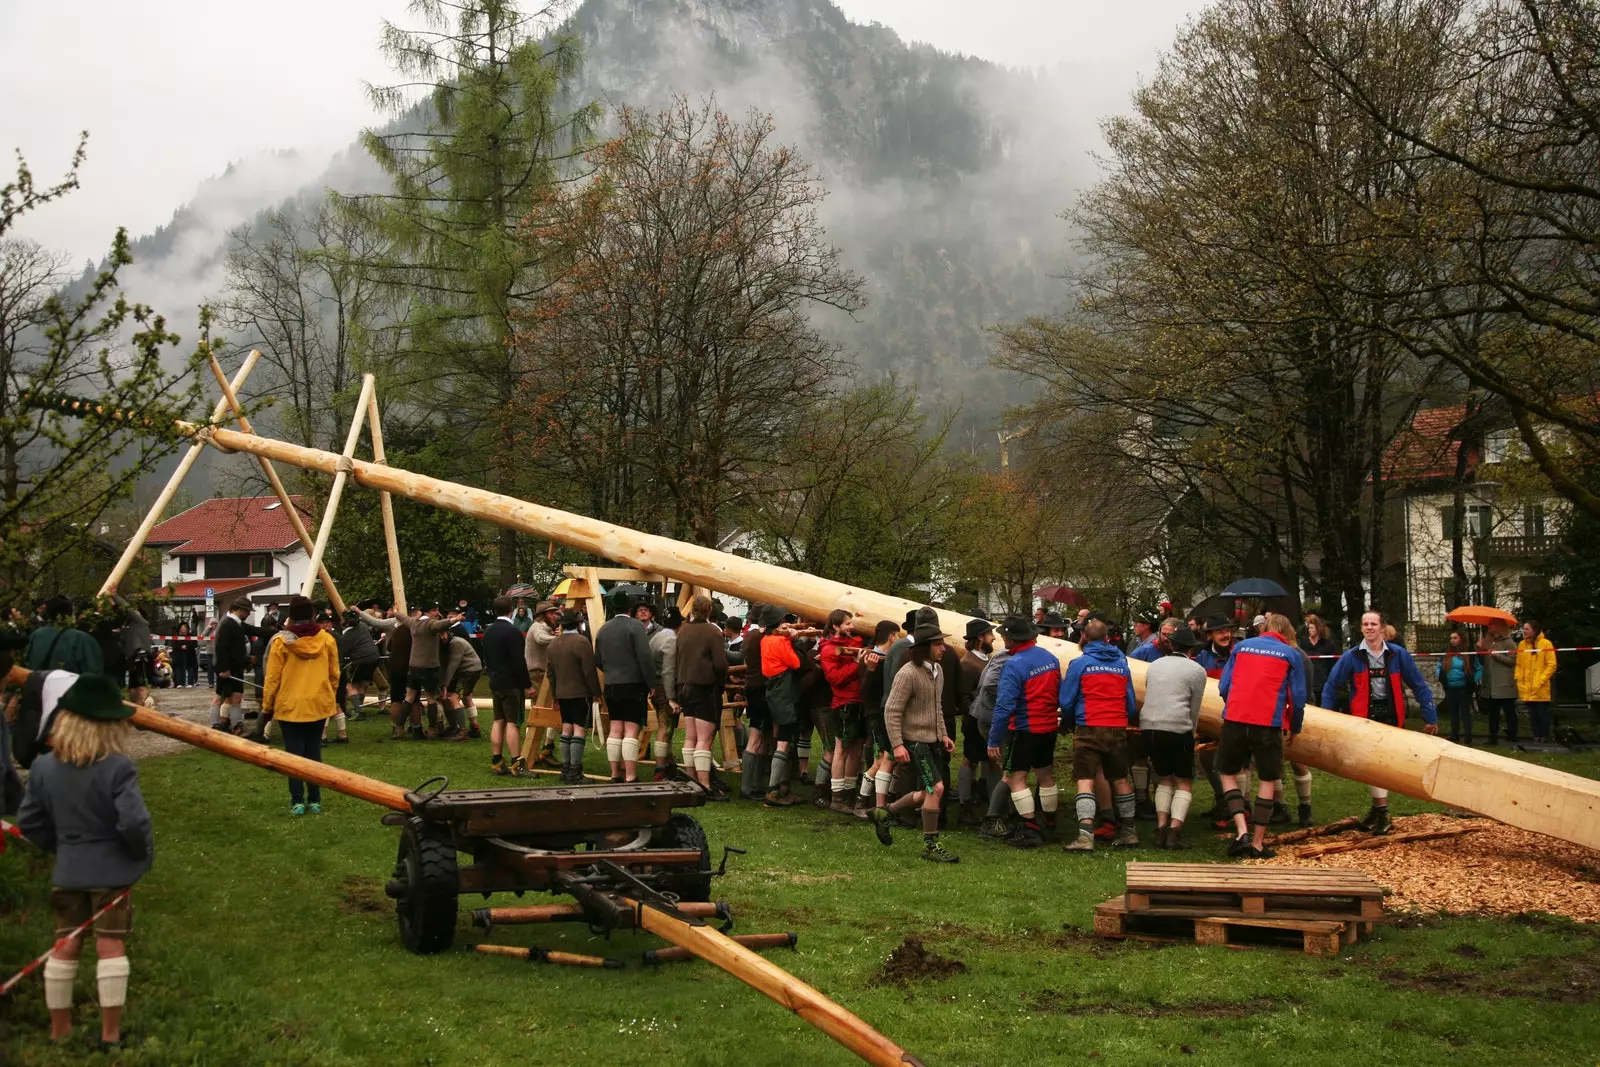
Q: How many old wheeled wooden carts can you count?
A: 1